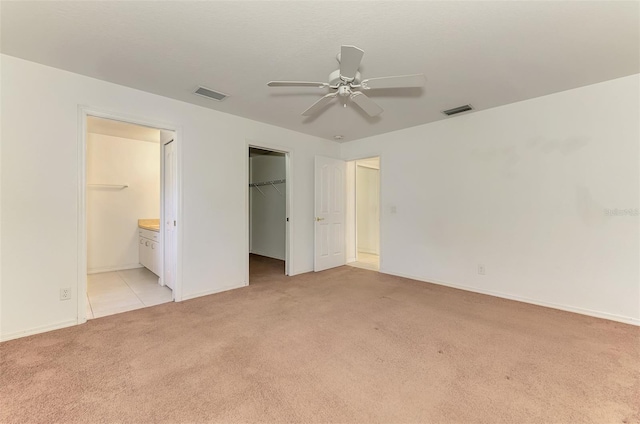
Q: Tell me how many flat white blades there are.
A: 5